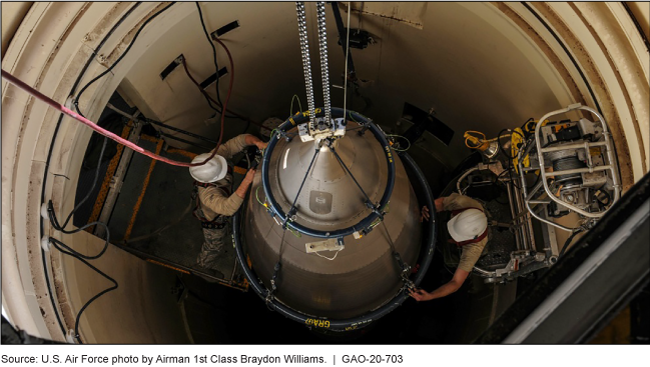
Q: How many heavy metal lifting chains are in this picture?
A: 2